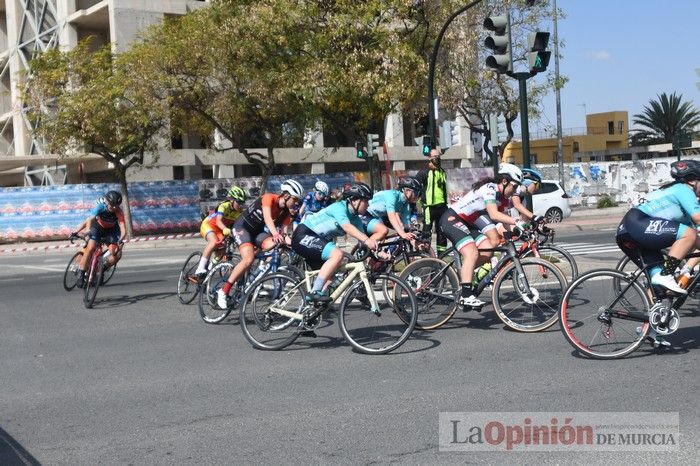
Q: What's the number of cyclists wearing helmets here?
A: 9